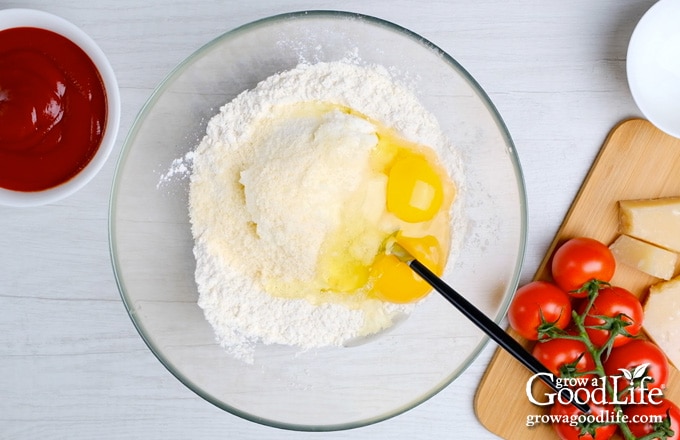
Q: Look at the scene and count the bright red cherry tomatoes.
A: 7